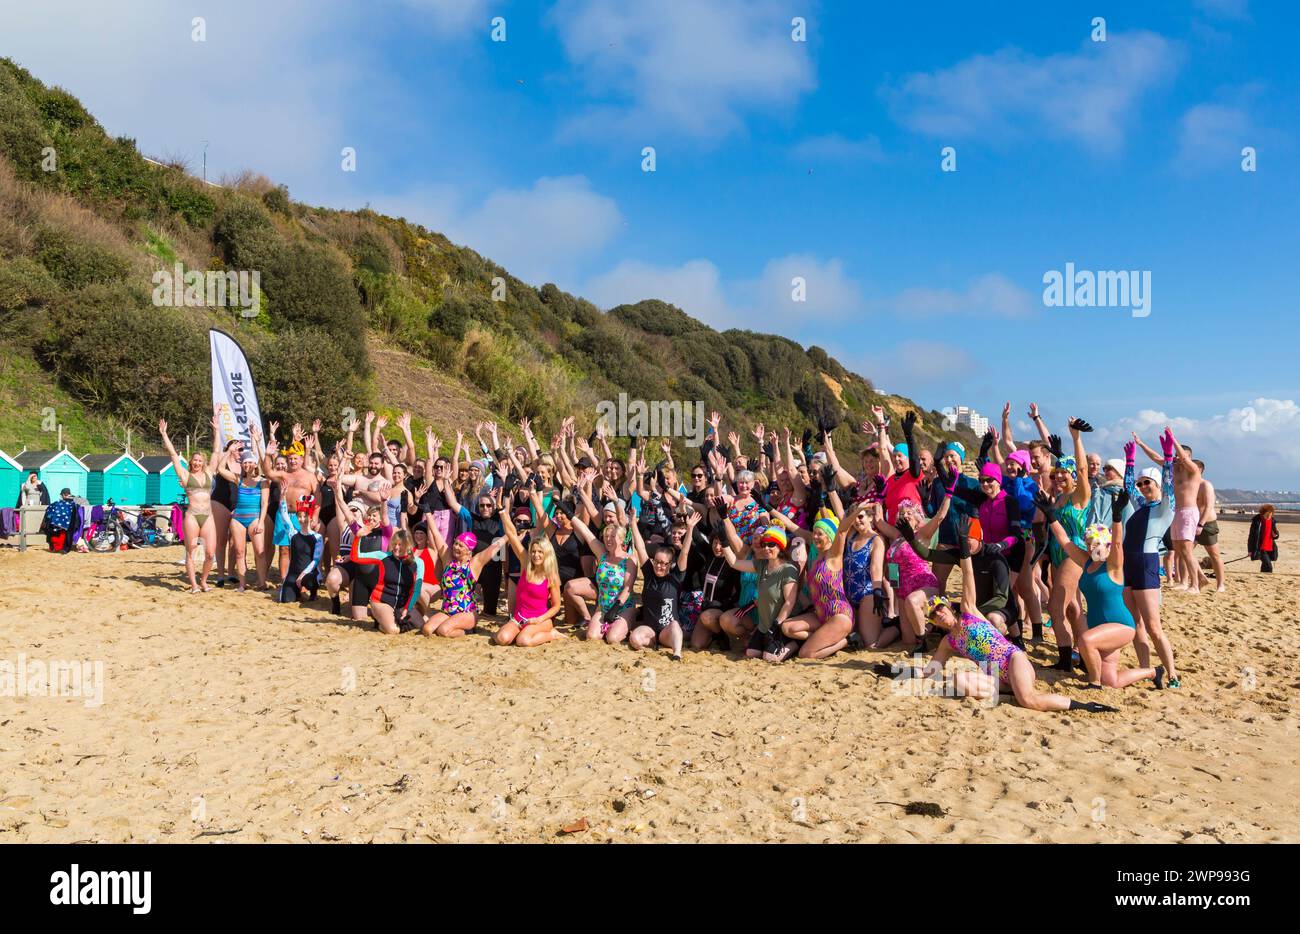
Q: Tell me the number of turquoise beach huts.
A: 4